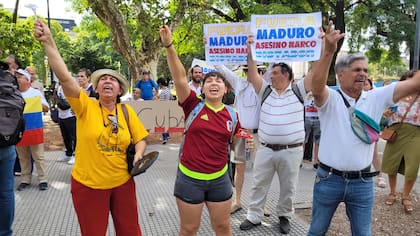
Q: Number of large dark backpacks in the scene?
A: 1